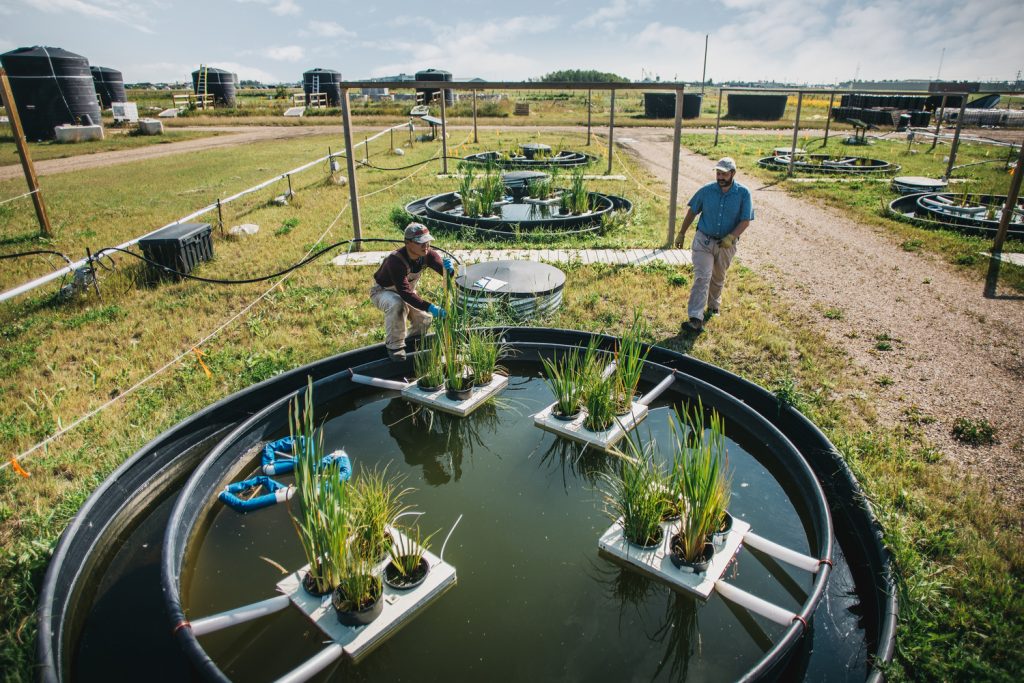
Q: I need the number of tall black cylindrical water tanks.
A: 5